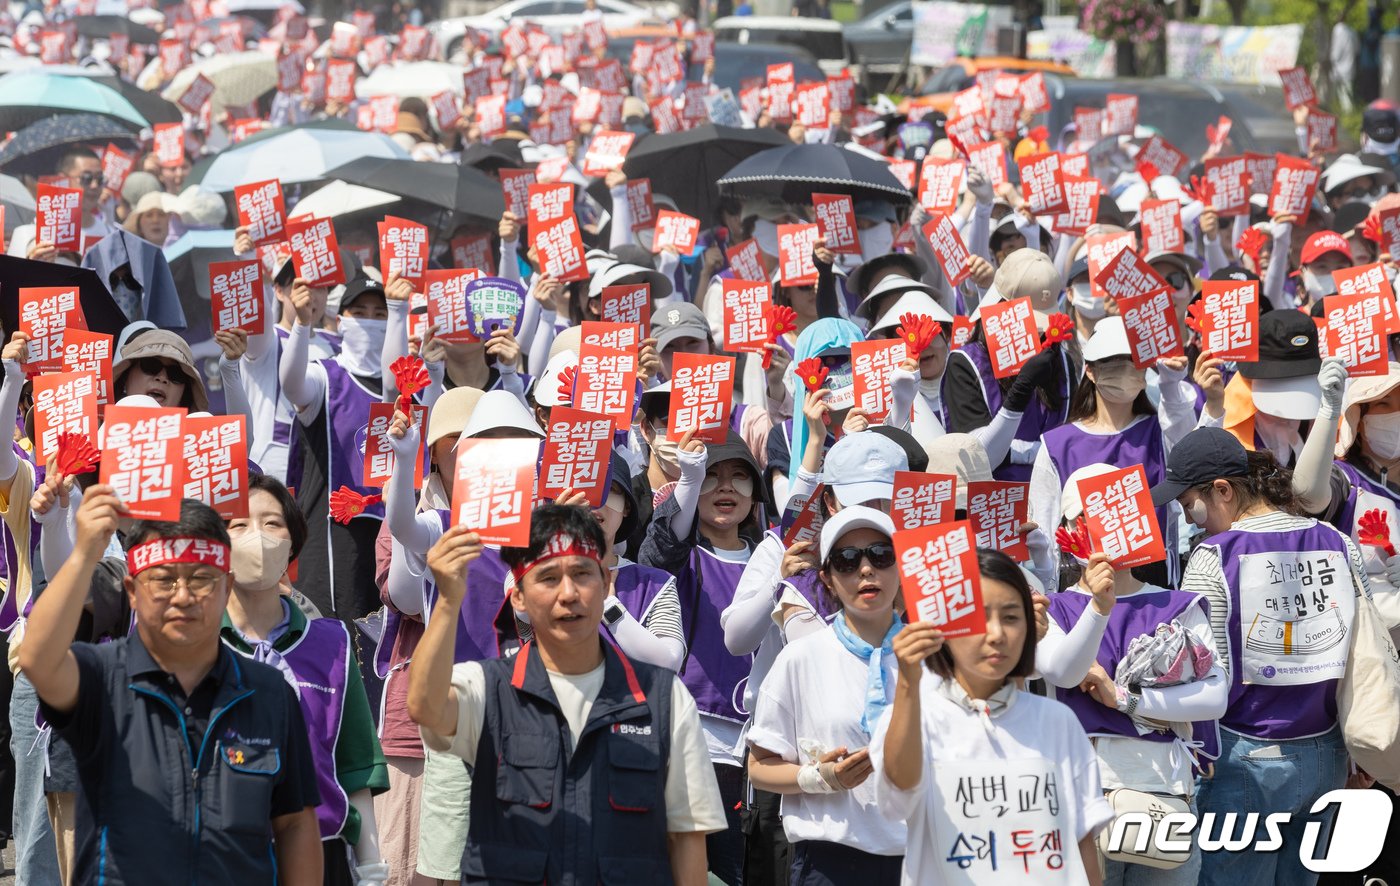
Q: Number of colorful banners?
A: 3